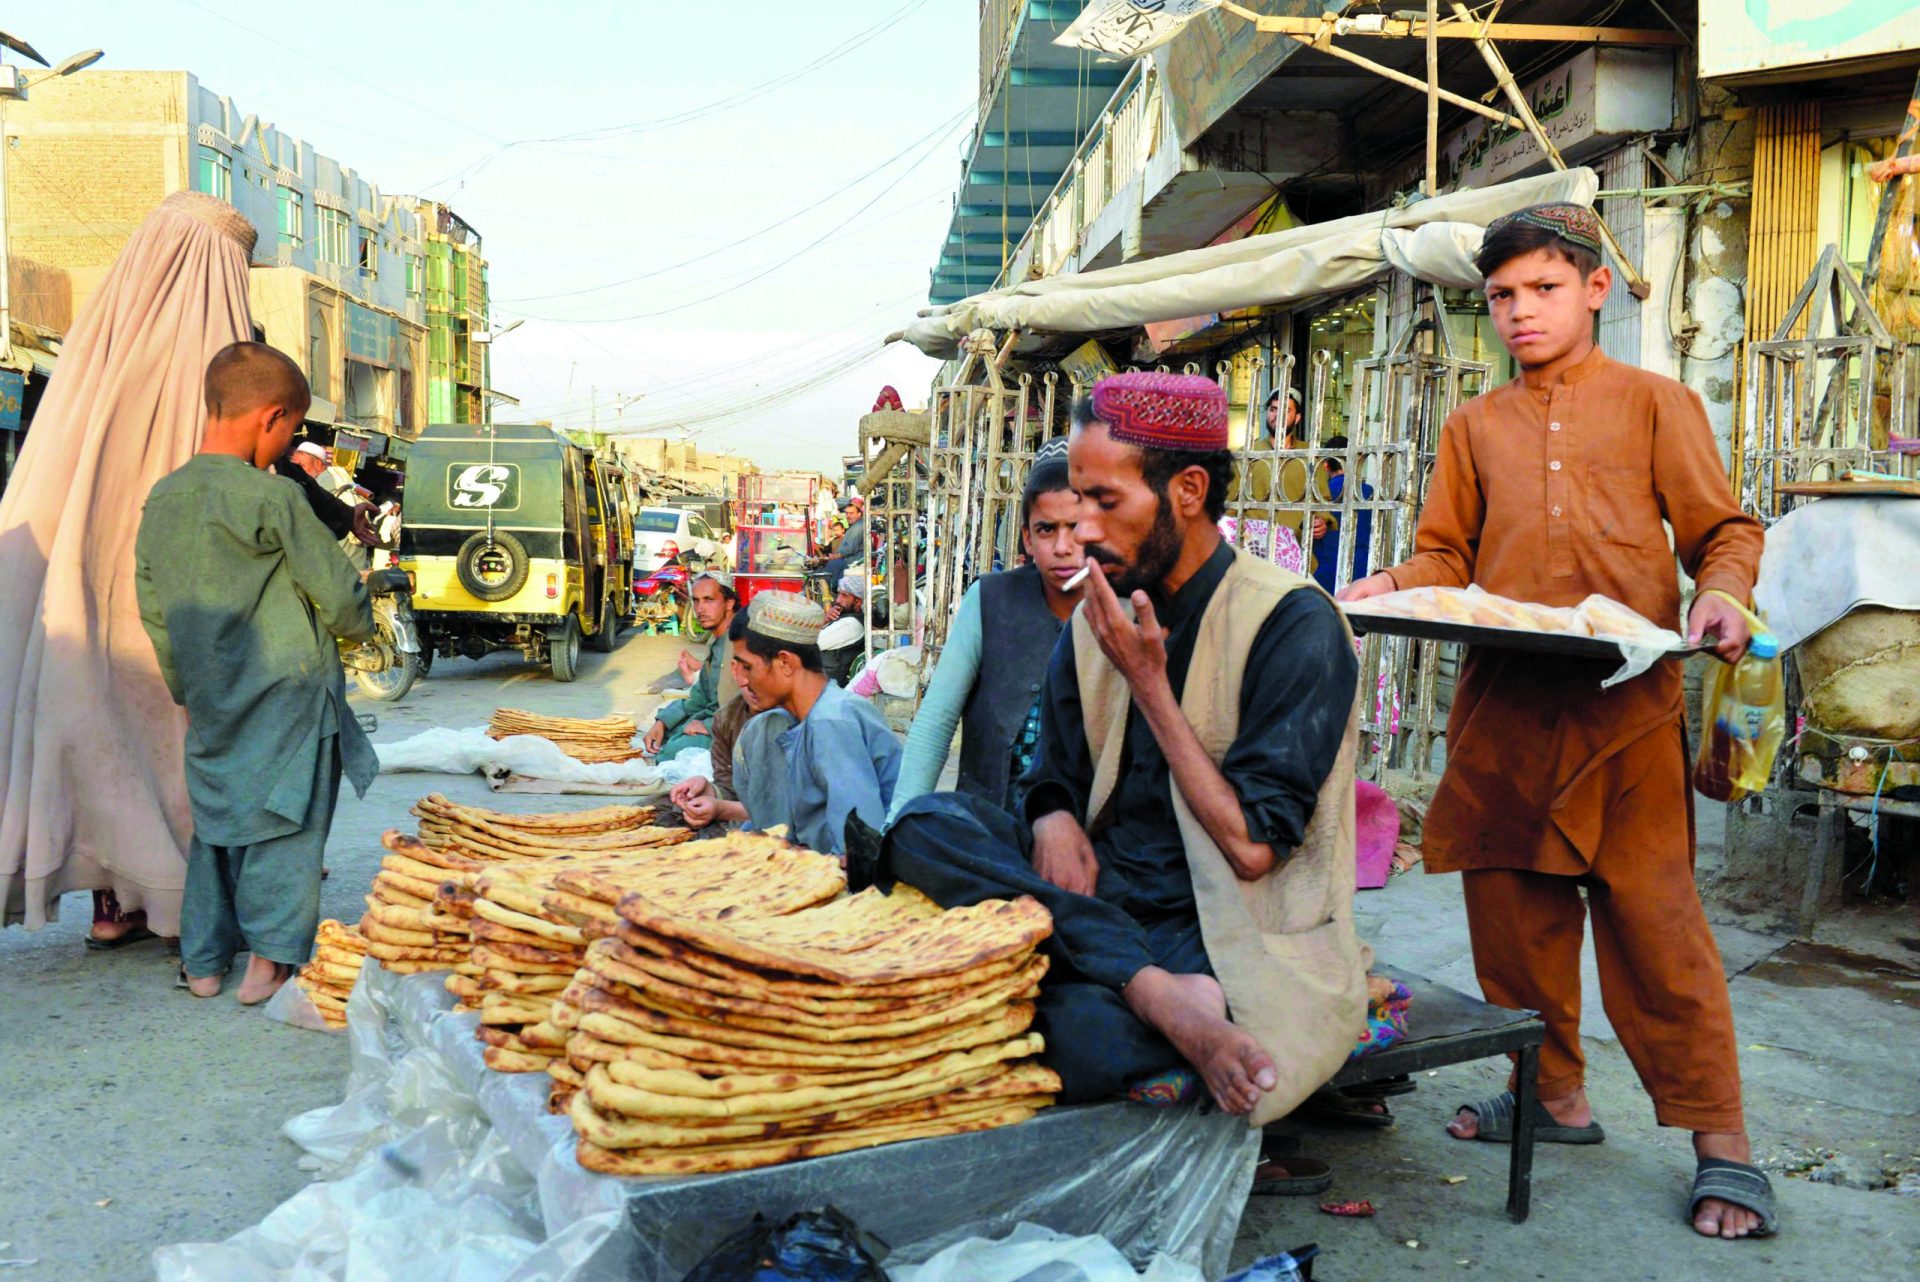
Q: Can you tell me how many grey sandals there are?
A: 2